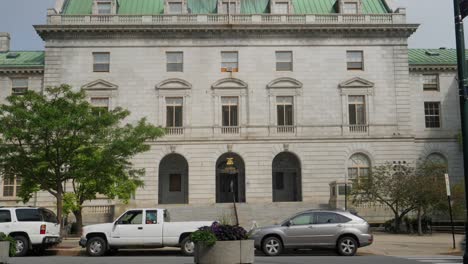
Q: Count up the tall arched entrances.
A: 3